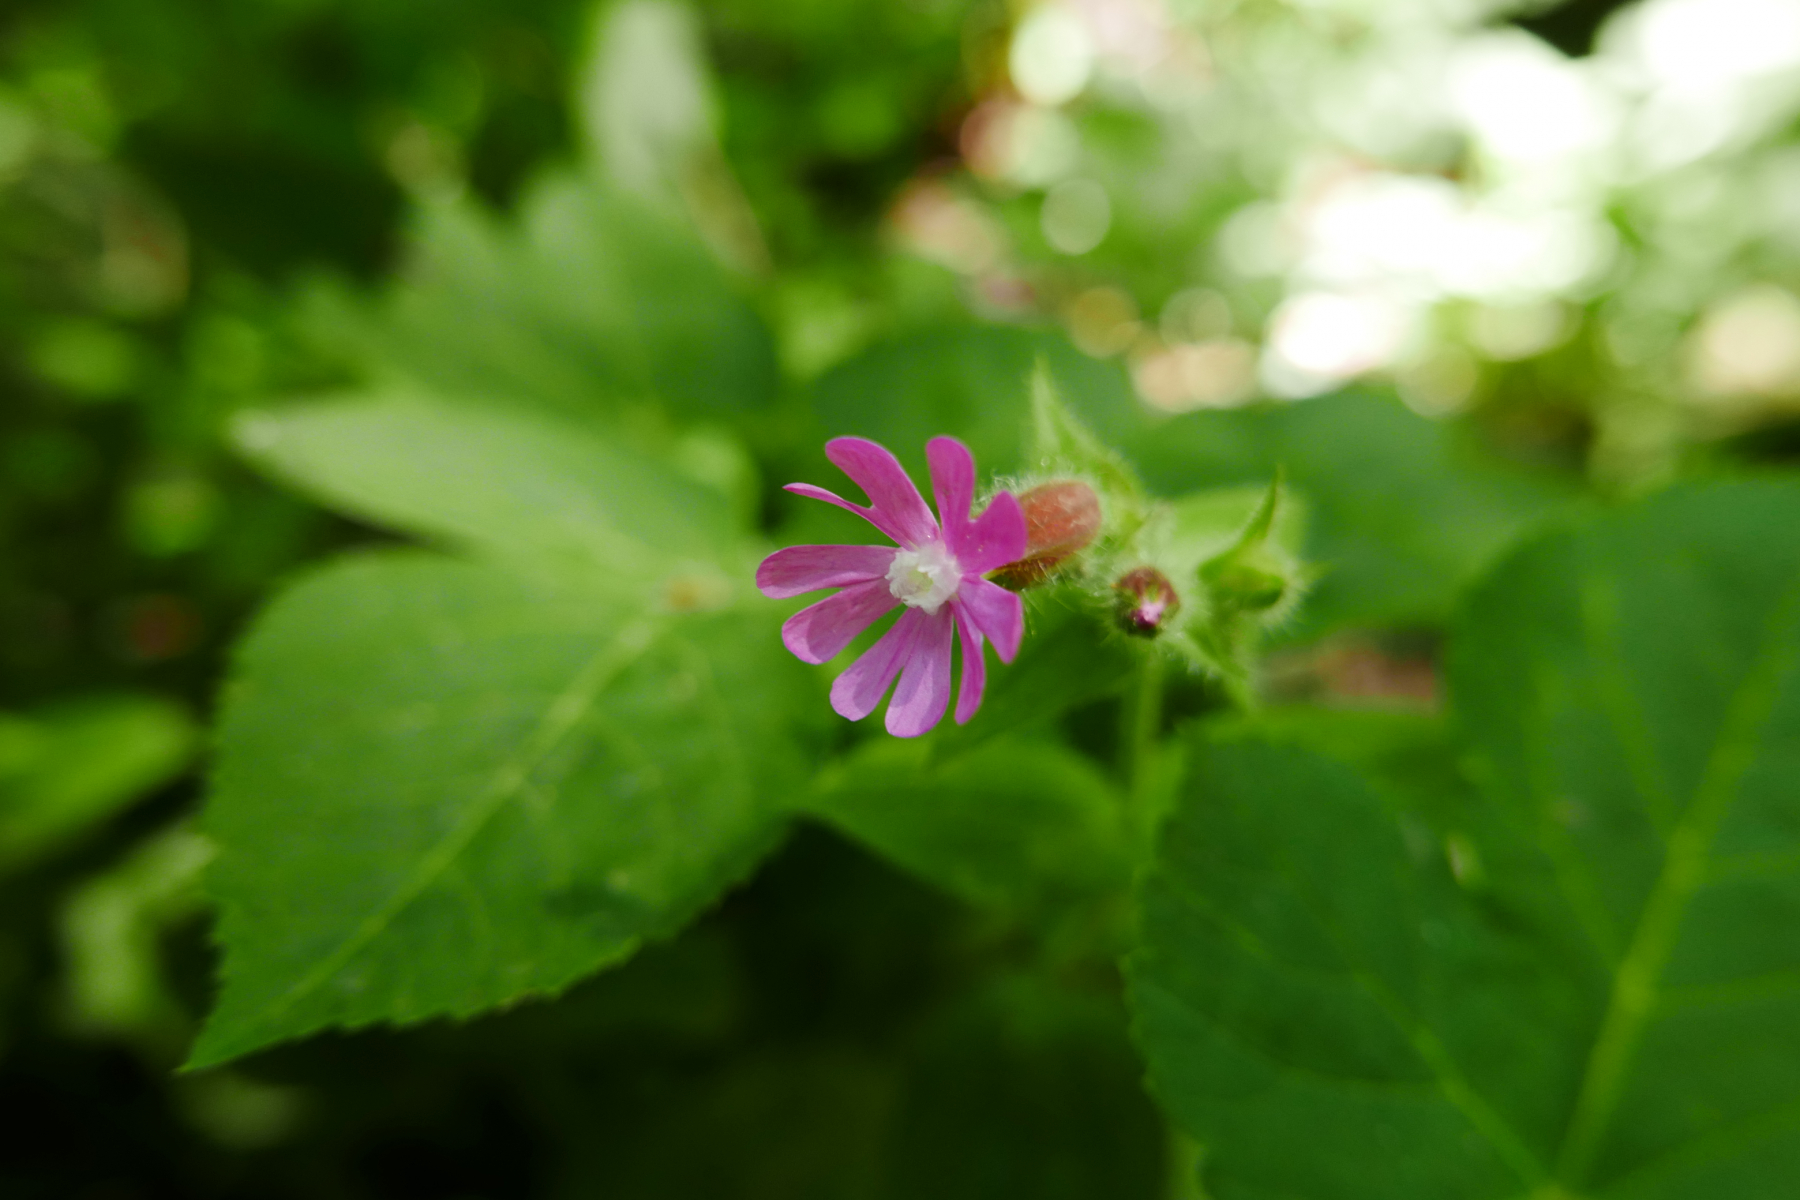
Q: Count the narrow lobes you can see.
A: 10